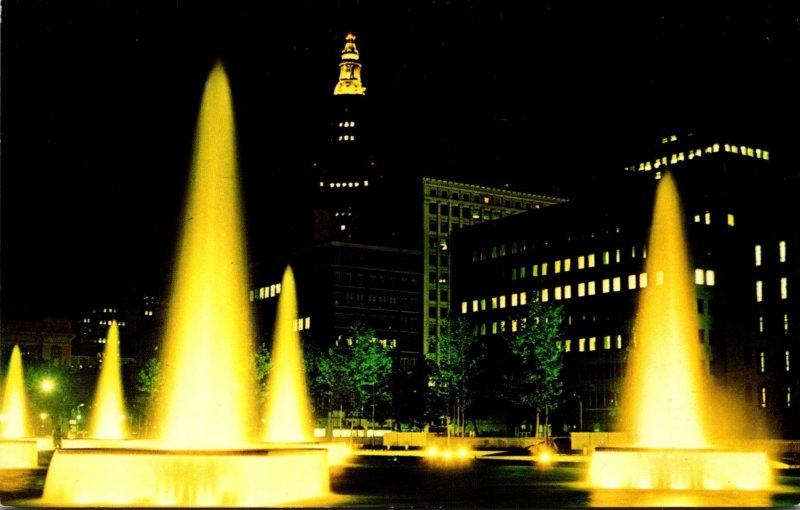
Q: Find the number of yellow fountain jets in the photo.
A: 5